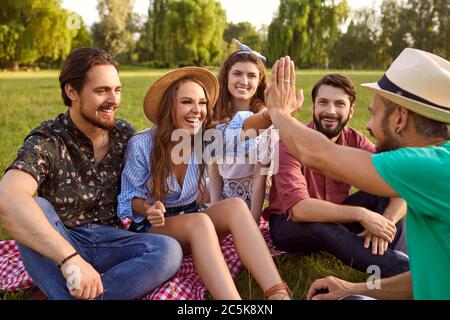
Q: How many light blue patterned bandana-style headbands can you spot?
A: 1